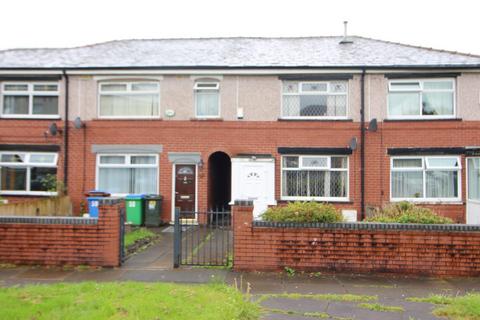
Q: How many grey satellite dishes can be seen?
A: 4